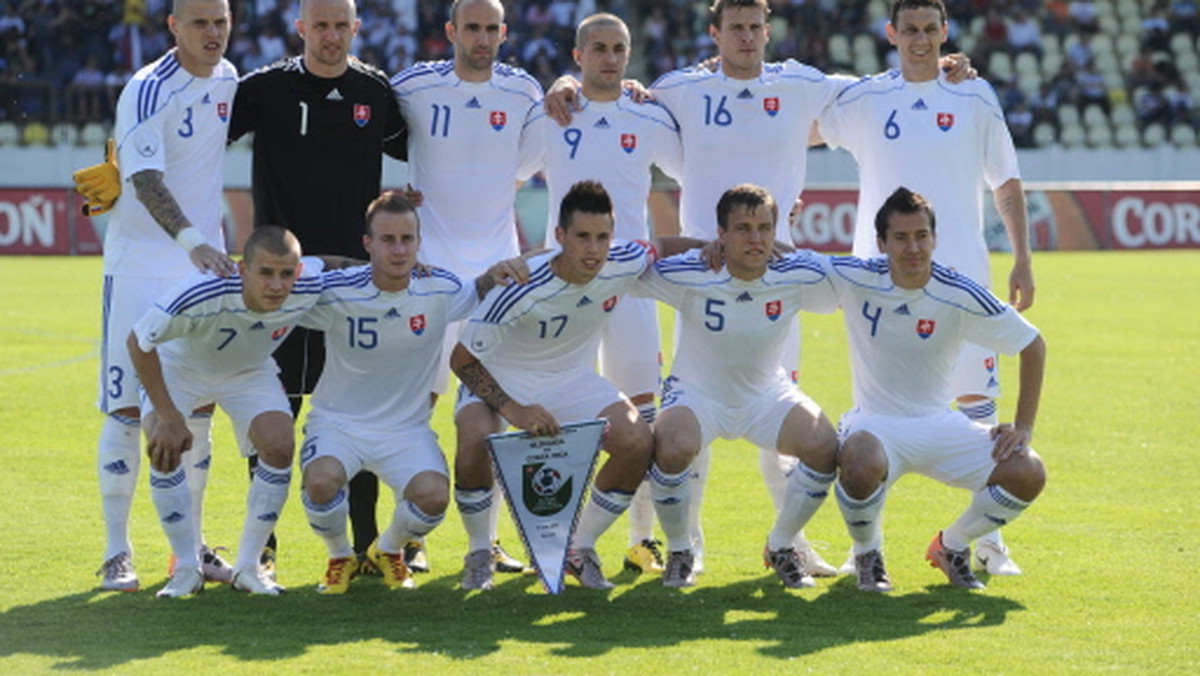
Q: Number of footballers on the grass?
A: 11